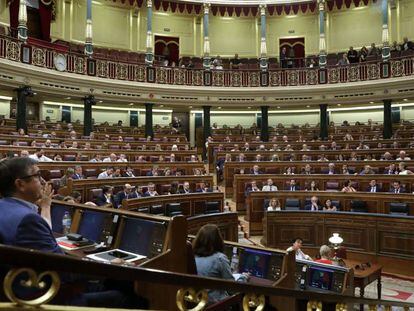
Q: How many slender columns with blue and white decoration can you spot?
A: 7